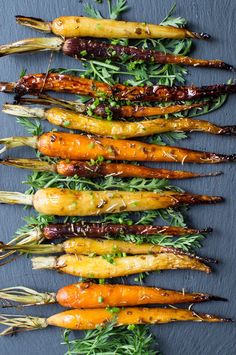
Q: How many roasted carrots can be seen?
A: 13